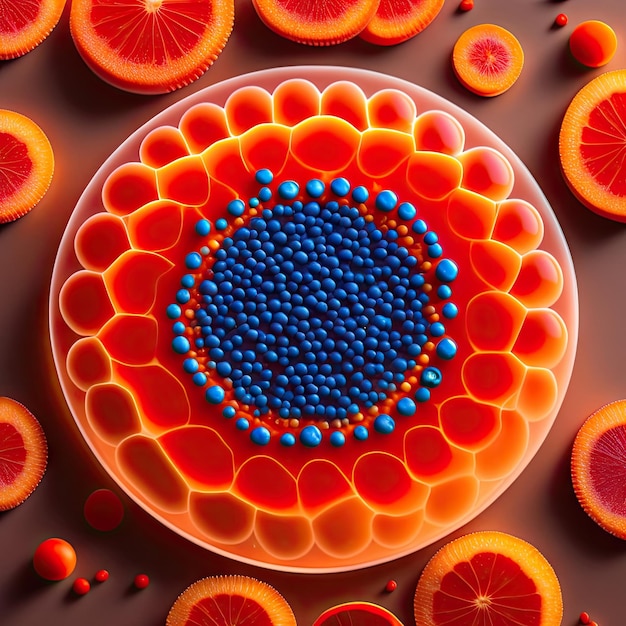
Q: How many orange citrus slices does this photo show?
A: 12